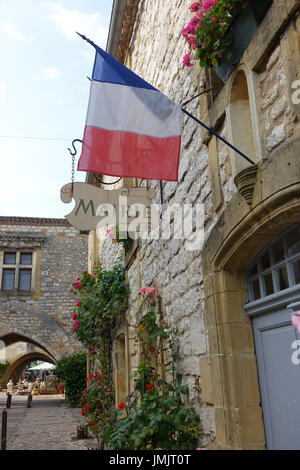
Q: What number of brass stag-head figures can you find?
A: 0